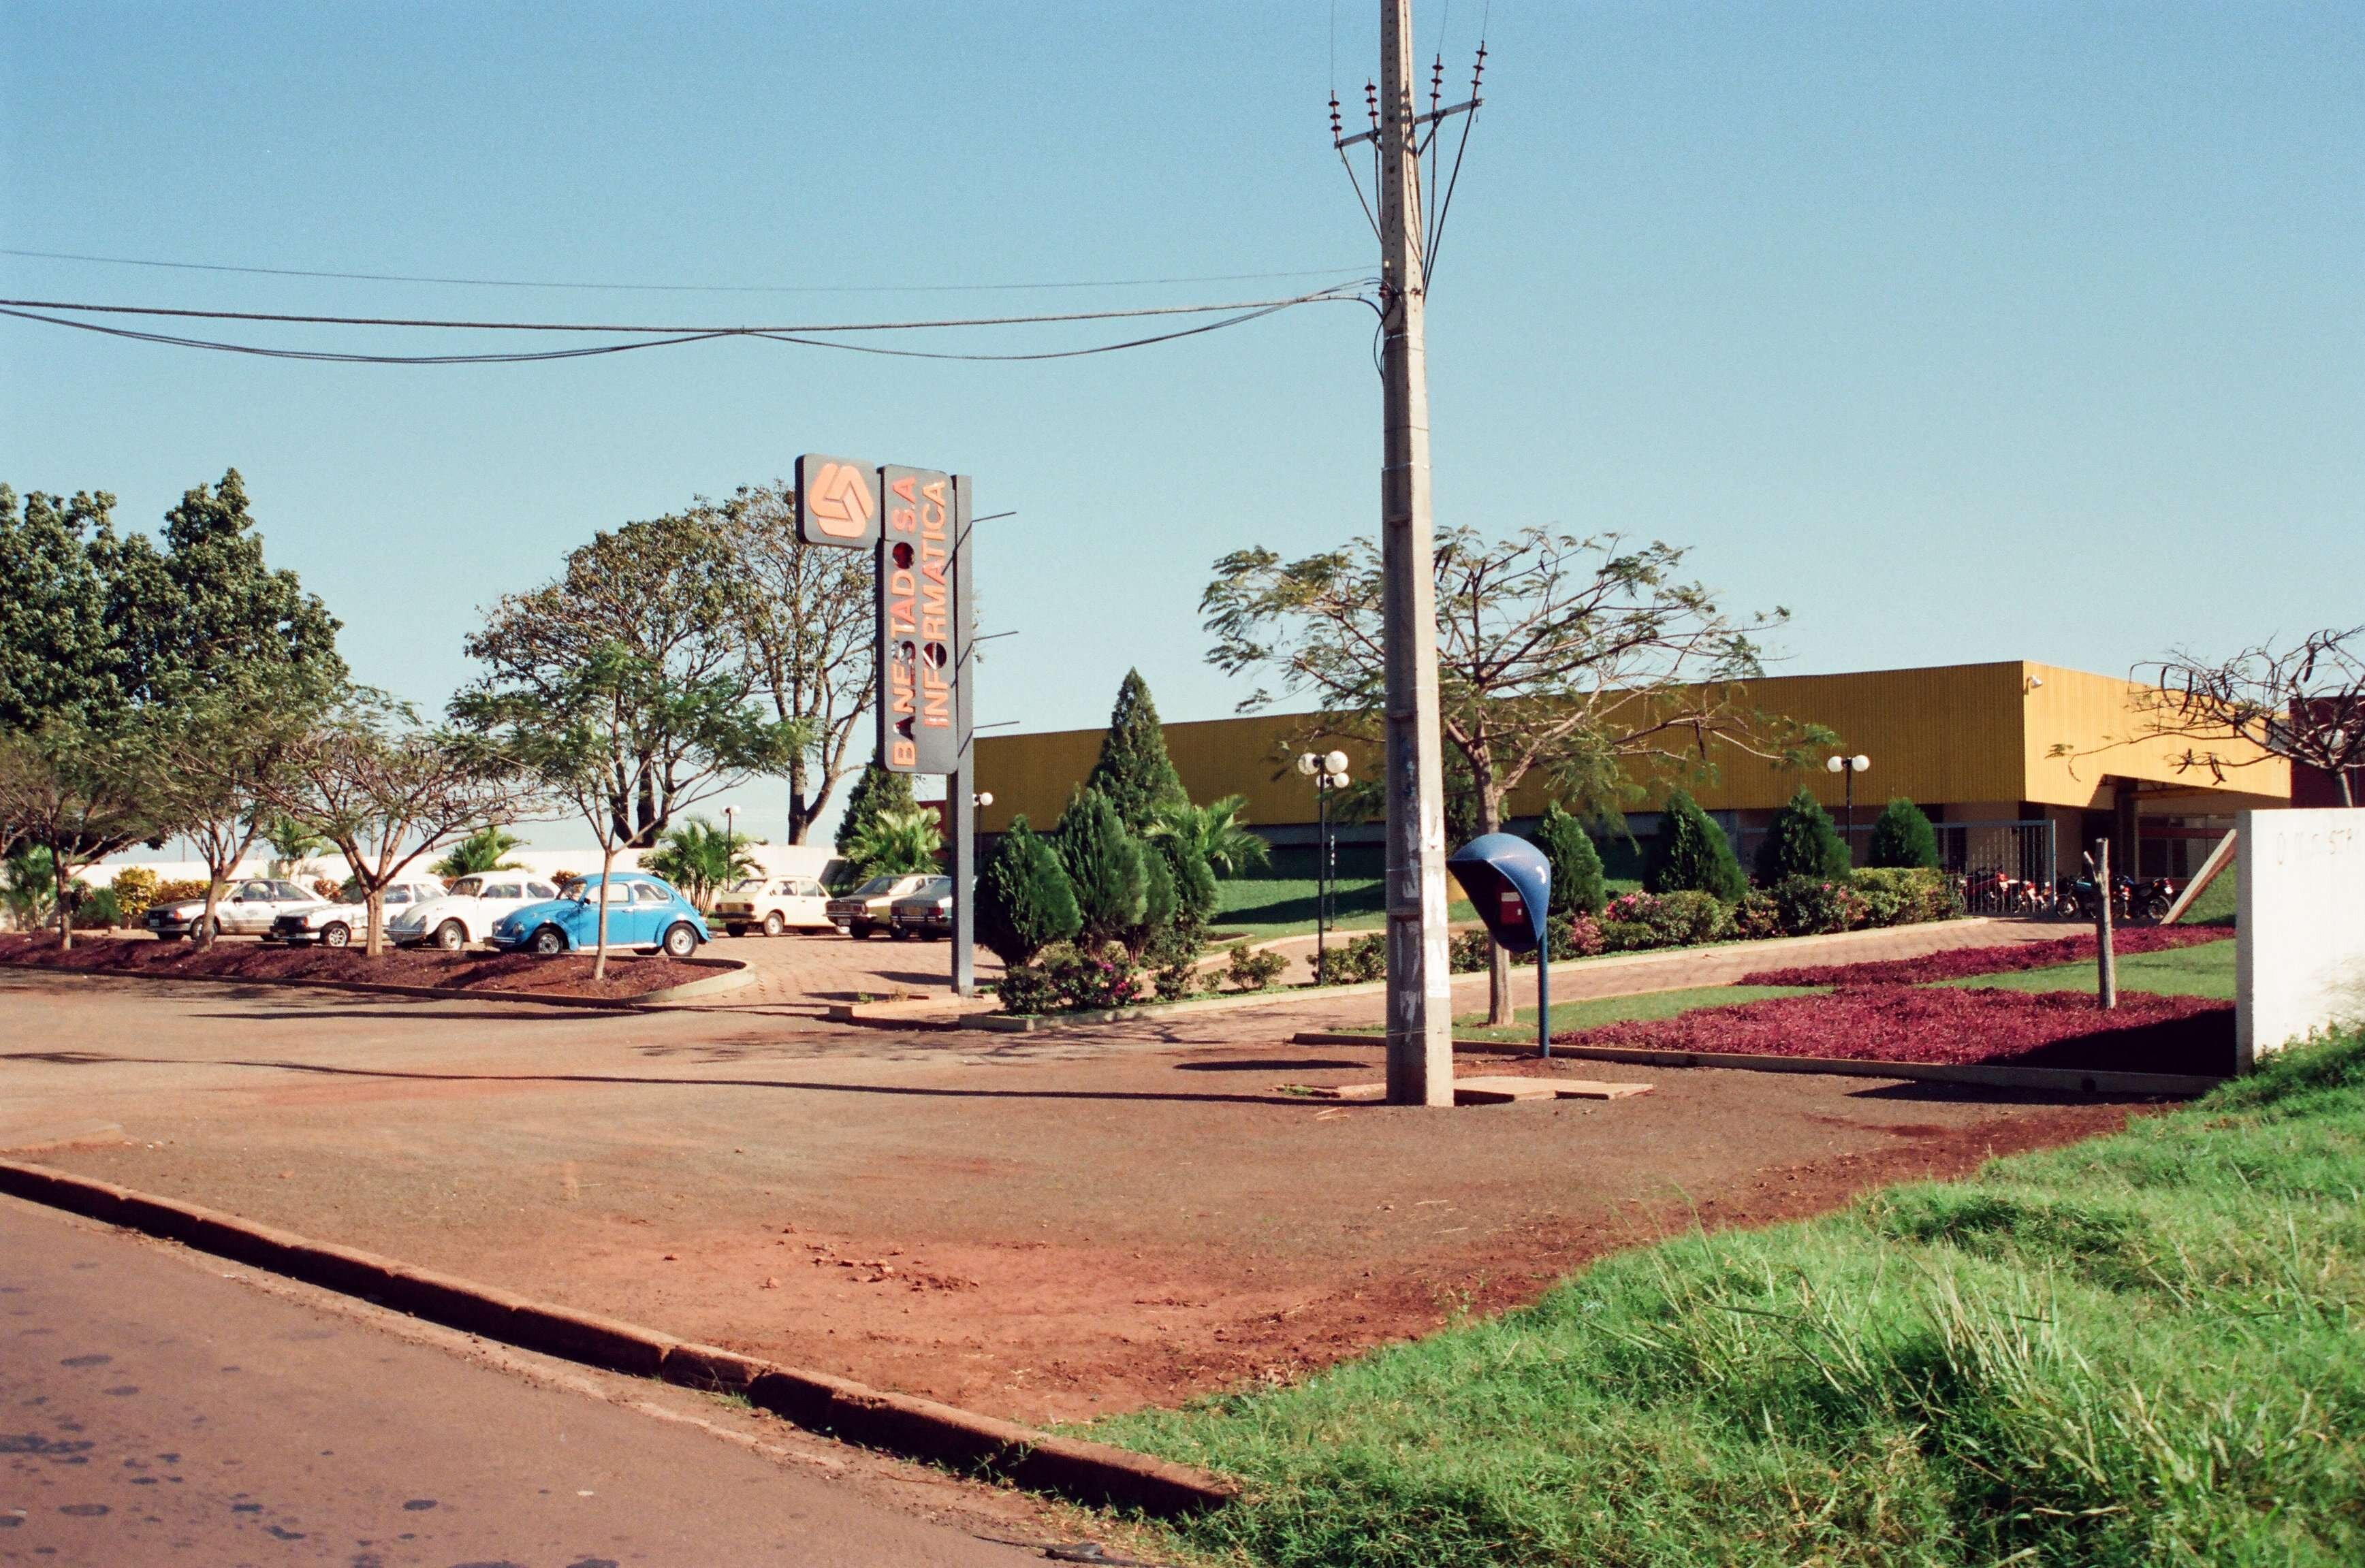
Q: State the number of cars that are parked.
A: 7